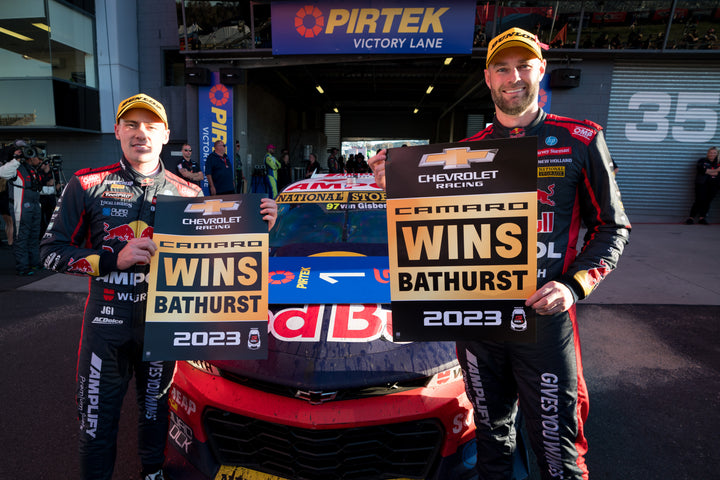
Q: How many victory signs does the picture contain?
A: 2